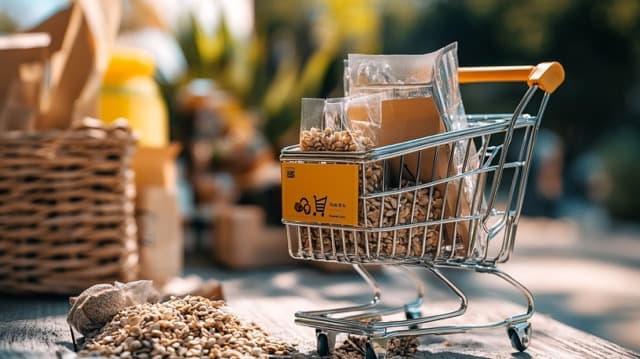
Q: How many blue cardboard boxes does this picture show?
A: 0